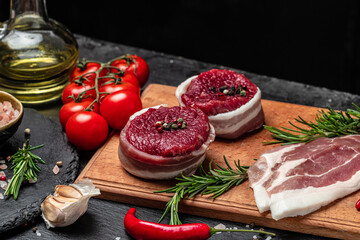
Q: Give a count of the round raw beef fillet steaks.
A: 2